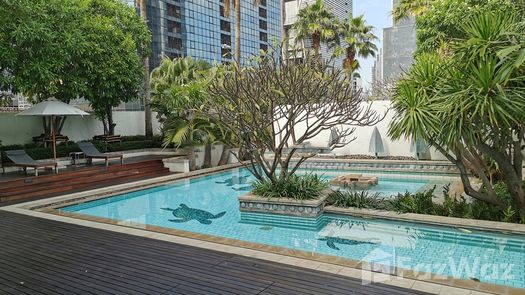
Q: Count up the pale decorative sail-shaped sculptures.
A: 3